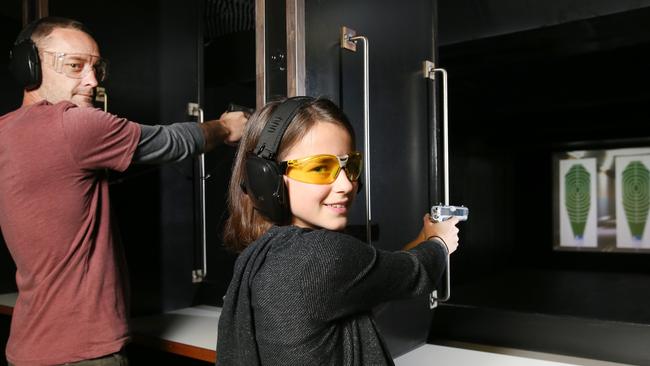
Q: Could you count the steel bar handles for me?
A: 4